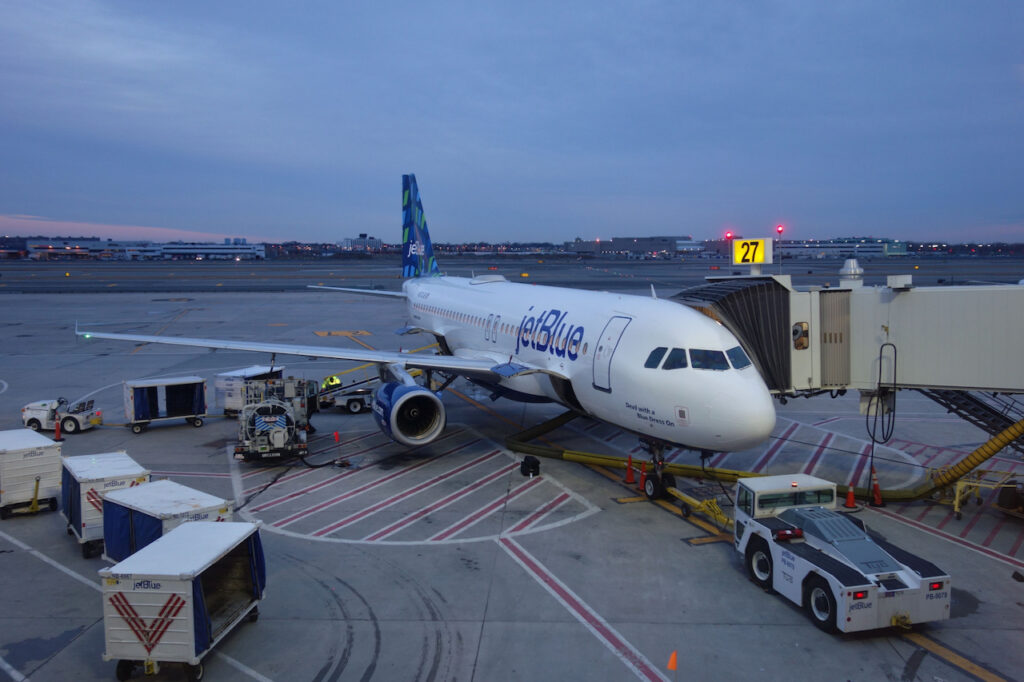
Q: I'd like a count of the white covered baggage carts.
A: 6